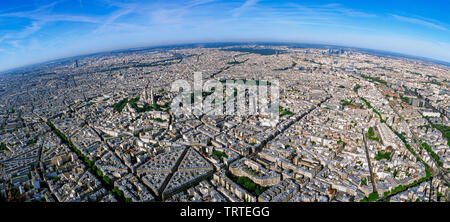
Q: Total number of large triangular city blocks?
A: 4